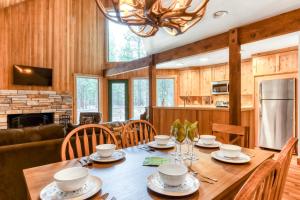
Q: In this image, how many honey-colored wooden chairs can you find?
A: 5